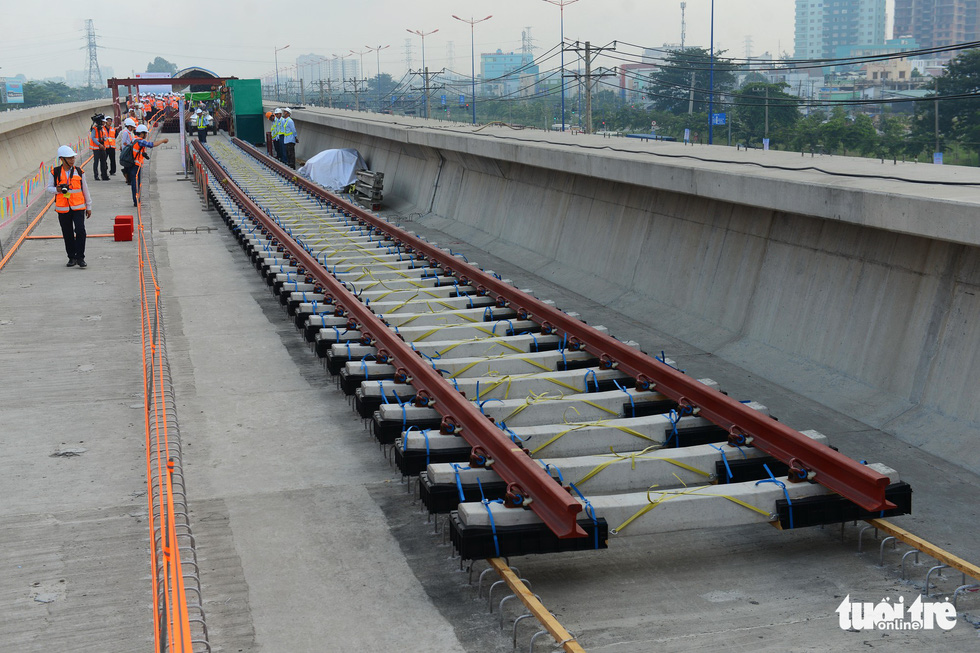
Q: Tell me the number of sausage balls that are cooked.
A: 0